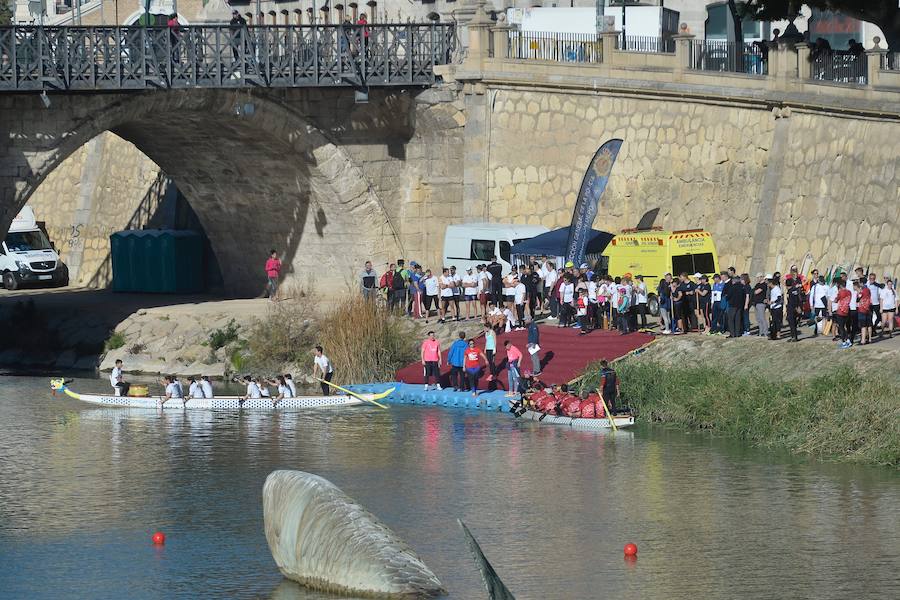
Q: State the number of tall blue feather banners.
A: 1